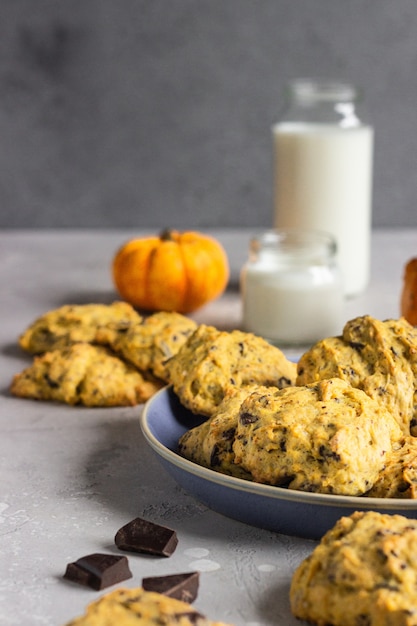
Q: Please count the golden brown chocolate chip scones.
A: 10